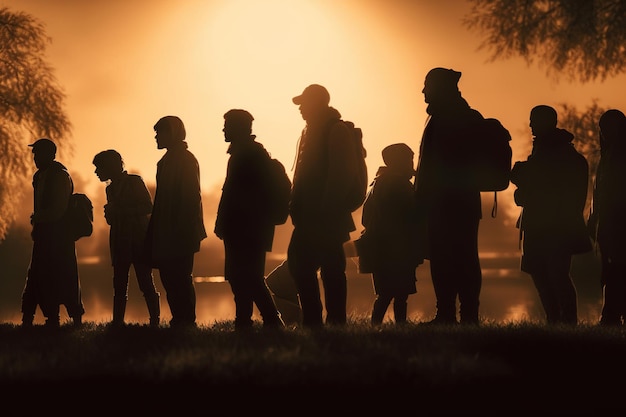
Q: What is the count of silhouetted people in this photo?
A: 9